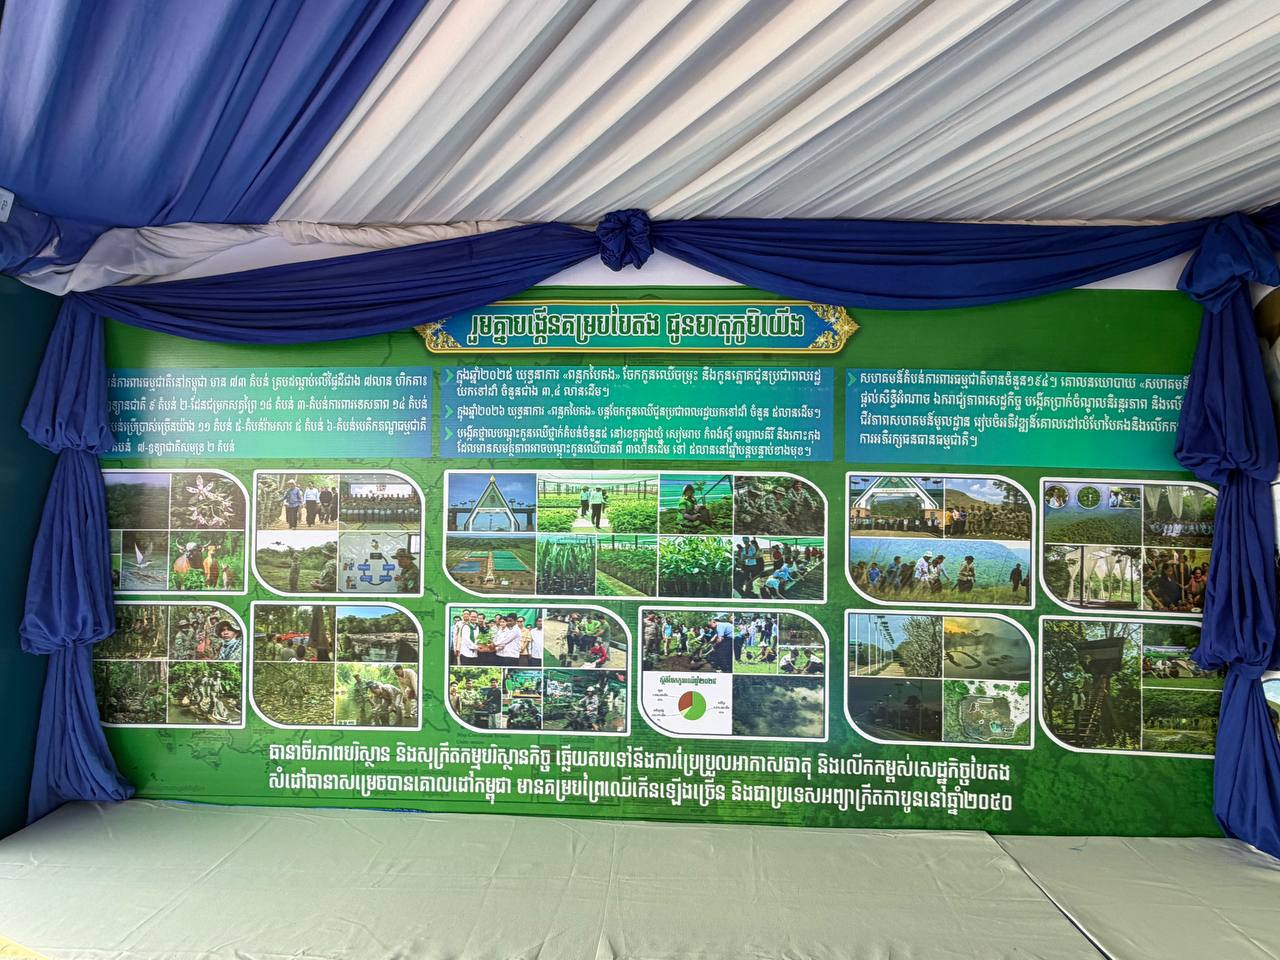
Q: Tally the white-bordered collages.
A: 11